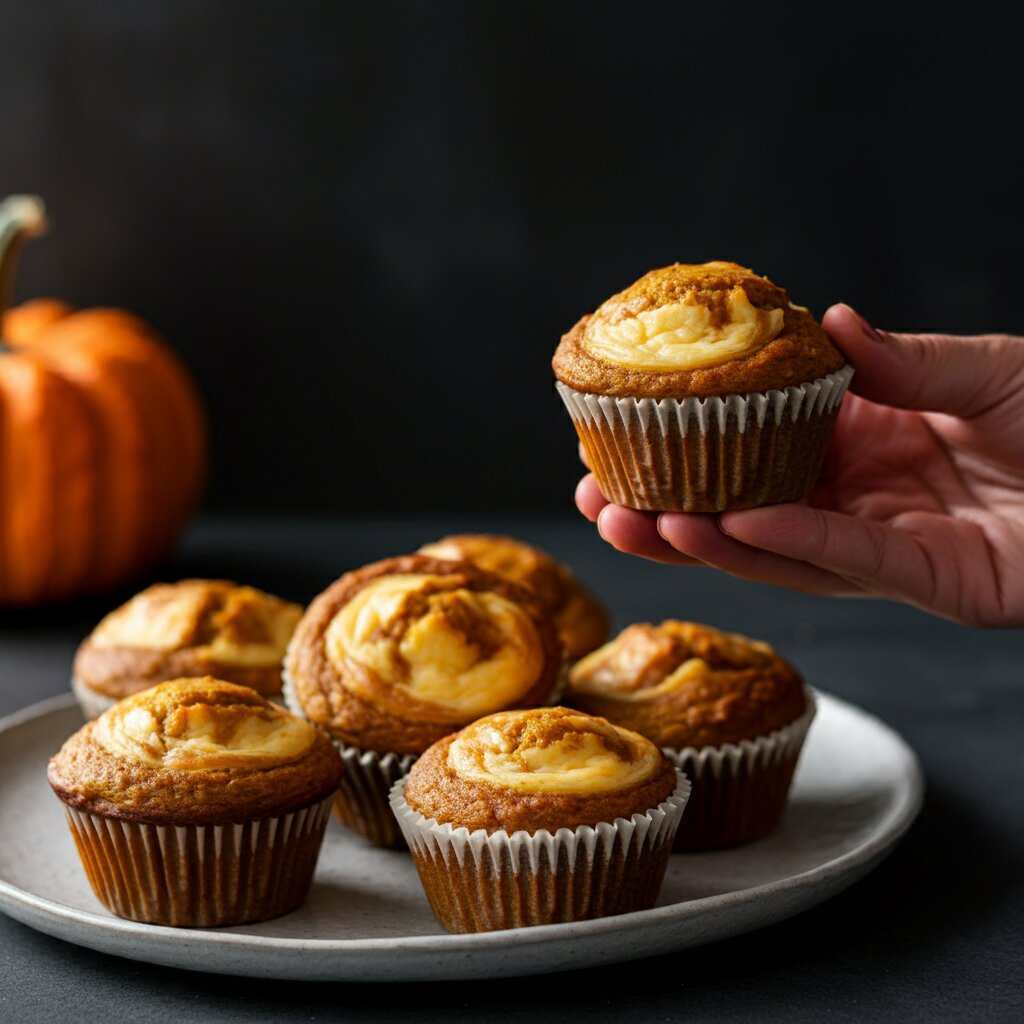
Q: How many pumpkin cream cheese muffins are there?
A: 7